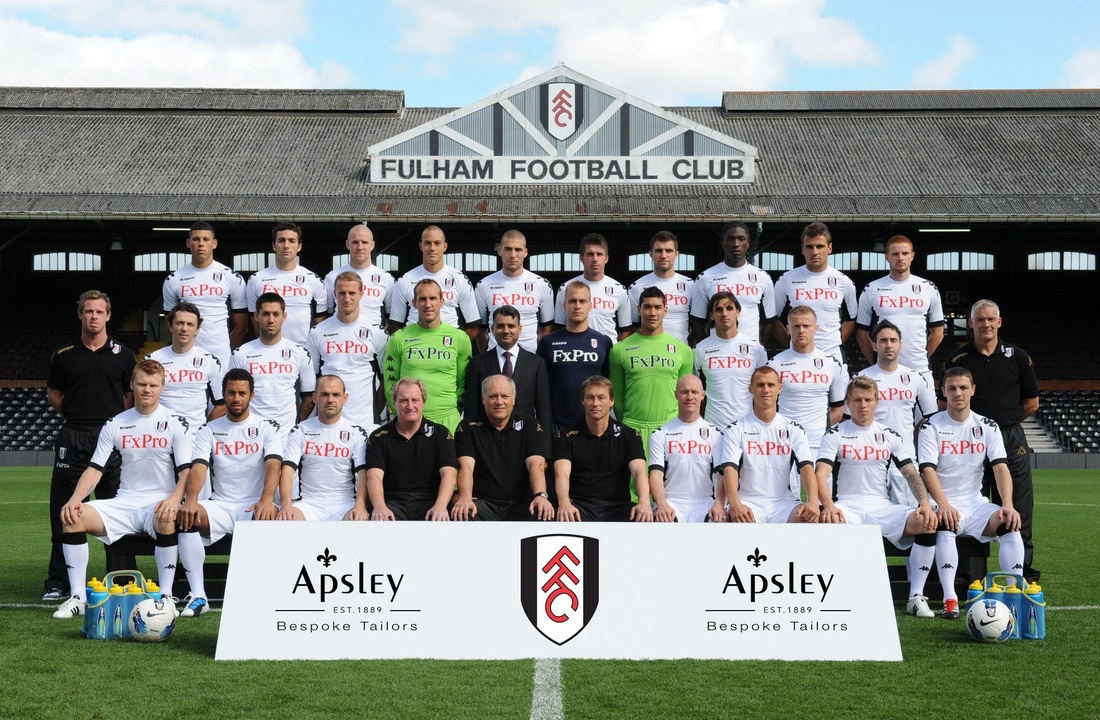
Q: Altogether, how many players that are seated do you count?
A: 7